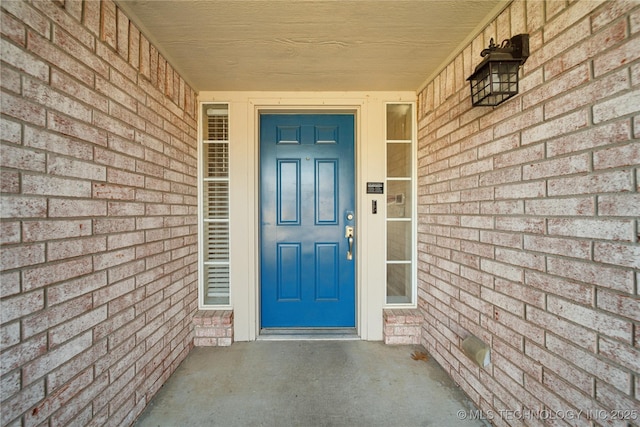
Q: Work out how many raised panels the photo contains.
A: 6